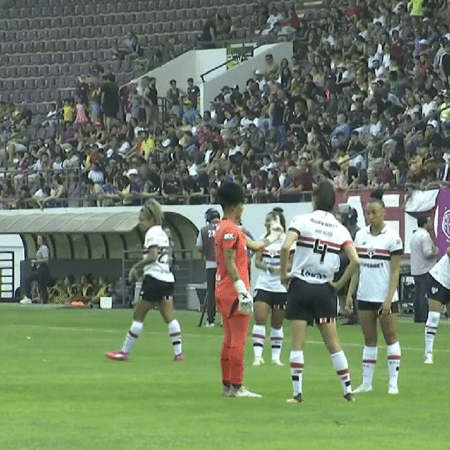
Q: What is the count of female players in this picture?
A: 6